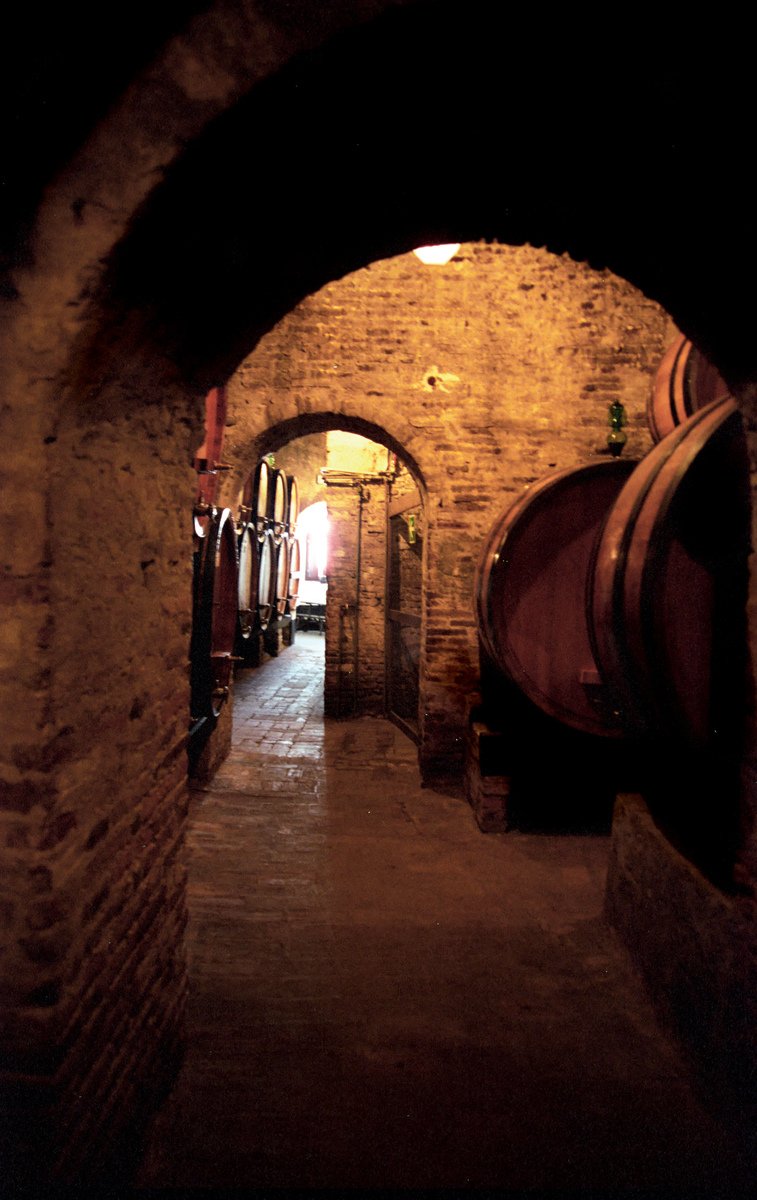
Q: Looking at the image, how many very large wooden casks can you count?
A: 3